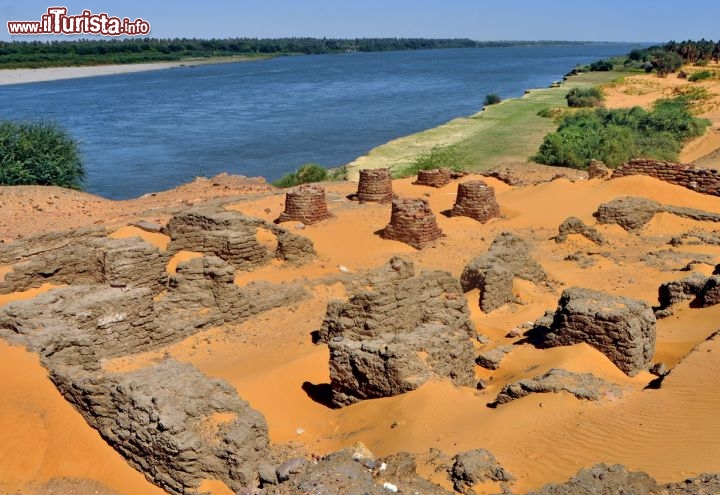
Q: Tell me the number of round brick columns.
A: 5